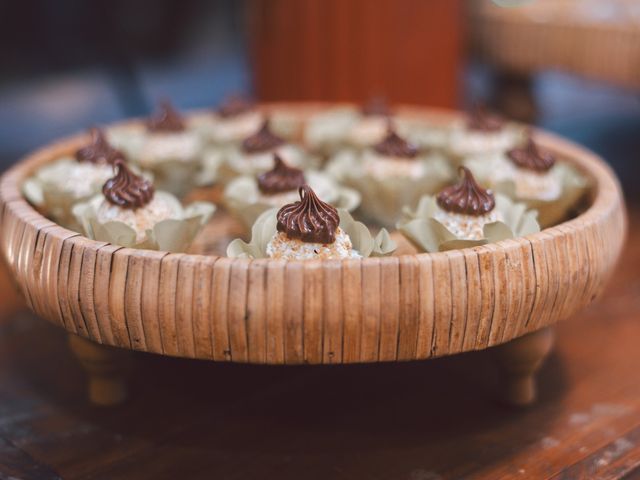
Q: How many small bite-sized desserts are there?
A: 12